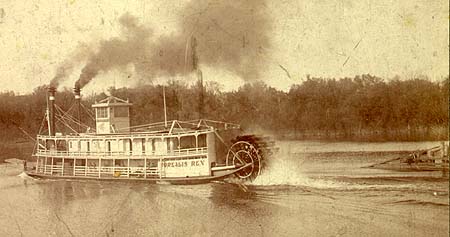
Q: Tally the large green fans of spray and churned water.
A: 0